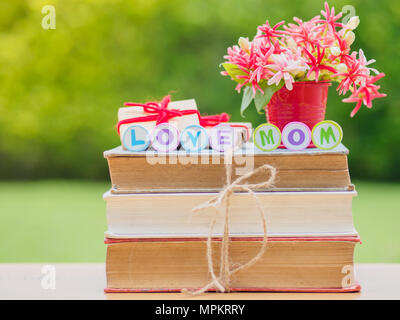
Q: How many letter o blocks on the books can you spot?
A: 2